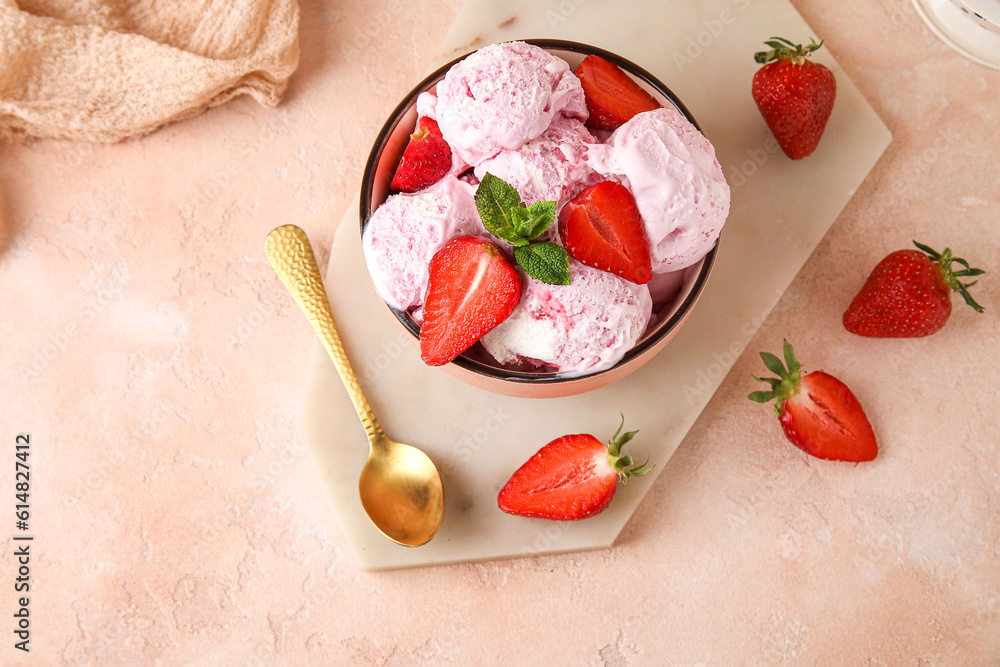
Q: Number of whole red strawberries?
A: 2